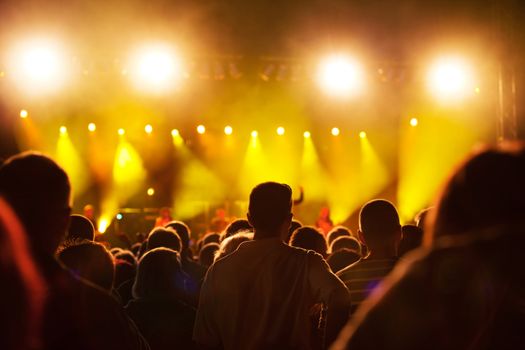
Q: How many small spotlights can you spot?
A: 14